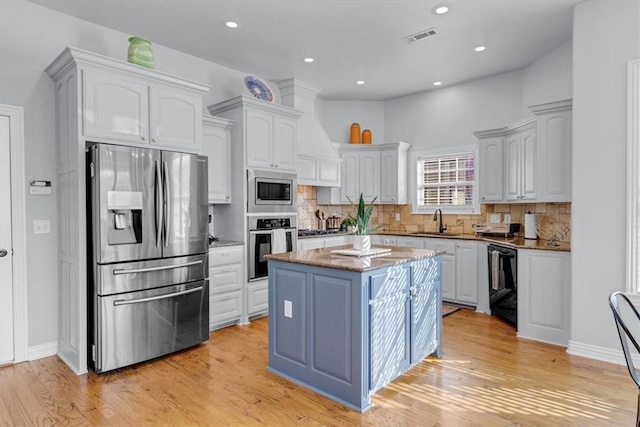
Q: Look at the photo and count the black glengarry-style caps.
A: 0